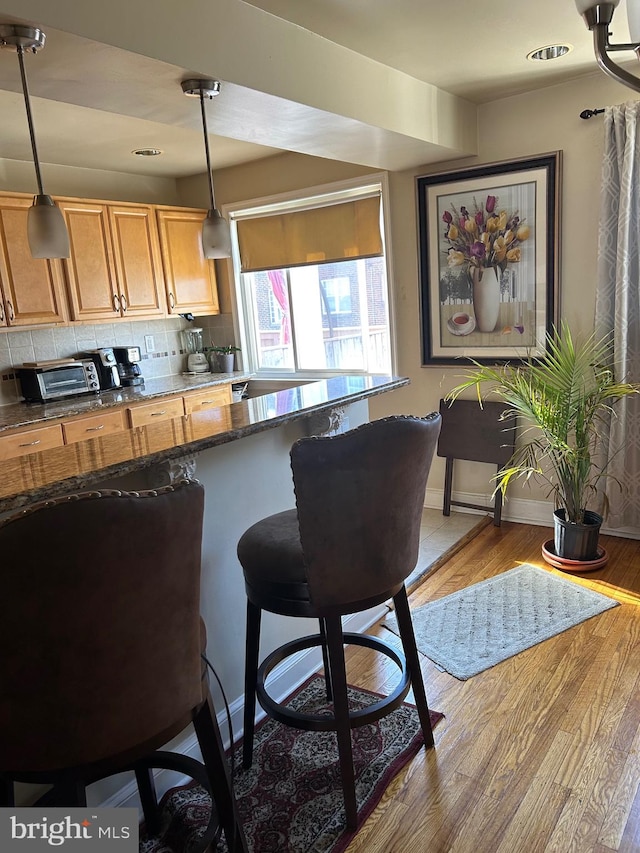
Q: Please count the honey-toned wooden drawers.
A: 4